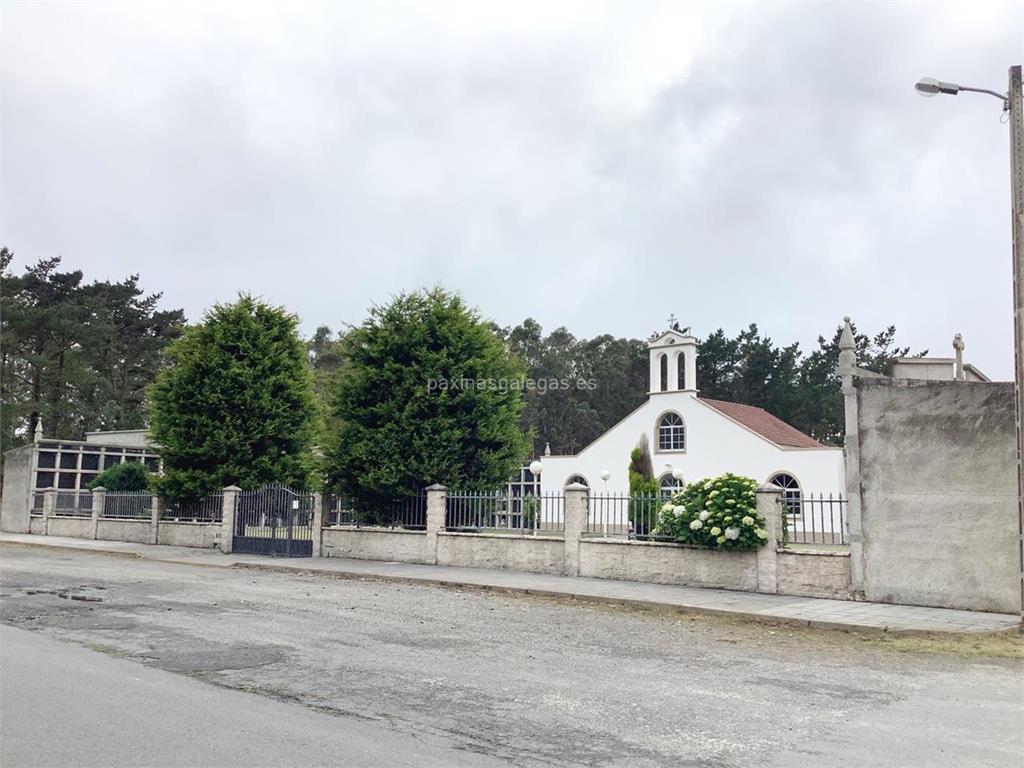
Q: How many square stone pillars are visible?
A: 8